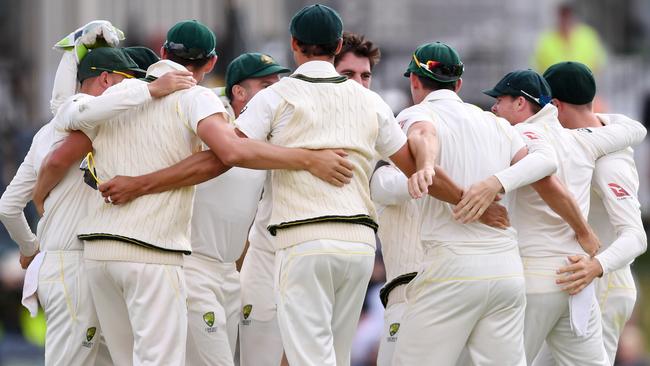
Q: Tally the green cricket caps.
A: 8